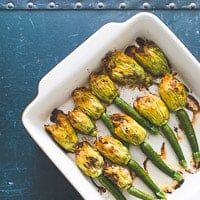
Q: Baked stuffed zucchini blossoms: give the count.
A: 12